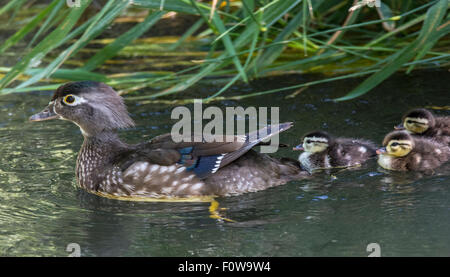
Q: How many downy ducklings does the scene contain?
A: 3